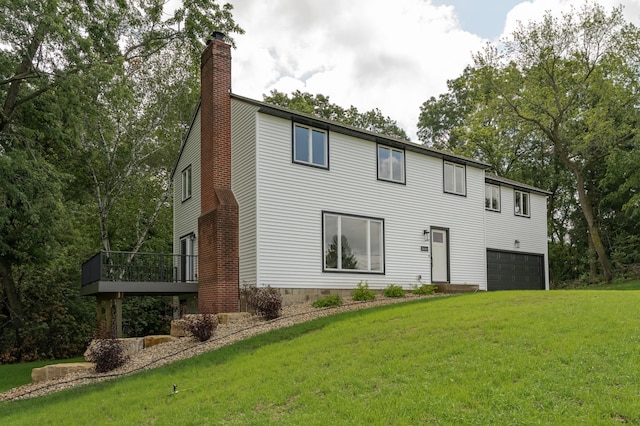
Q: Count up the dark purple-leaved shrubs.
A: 3